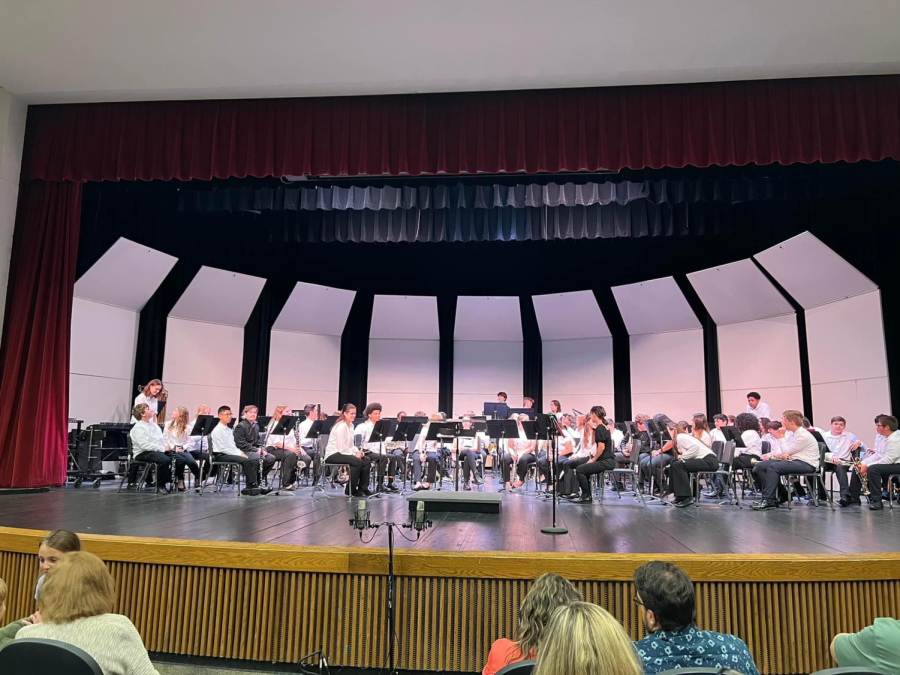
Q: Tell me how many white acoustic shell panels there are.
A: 9